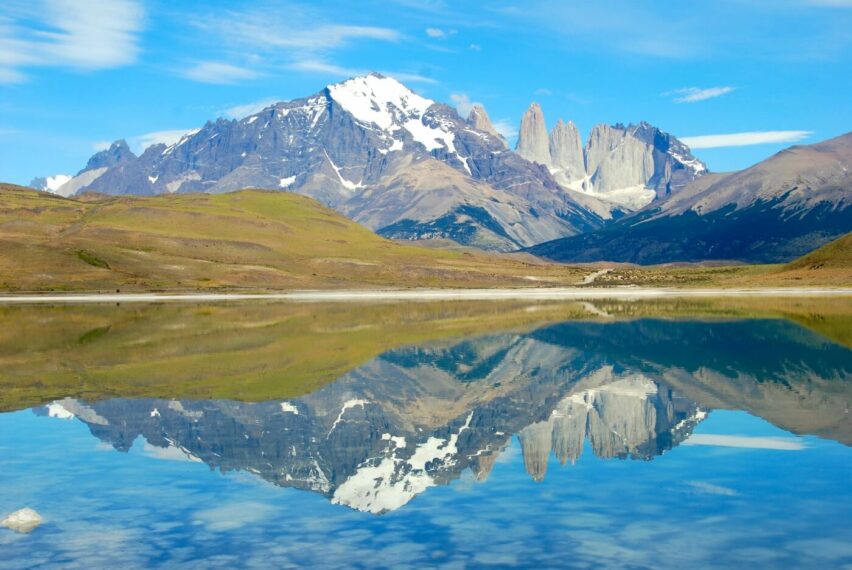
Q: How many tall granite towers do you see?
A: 3